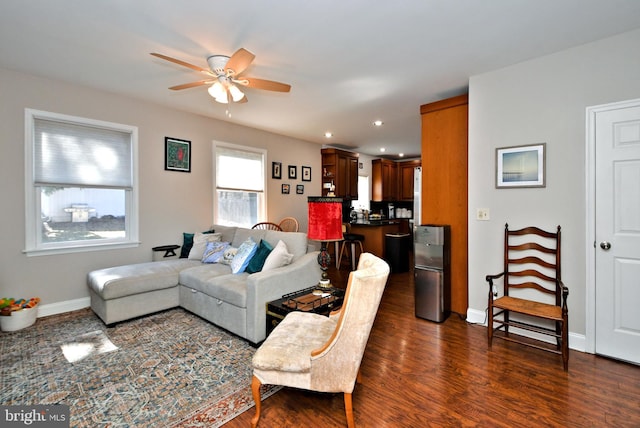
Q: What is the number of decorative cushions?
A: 7